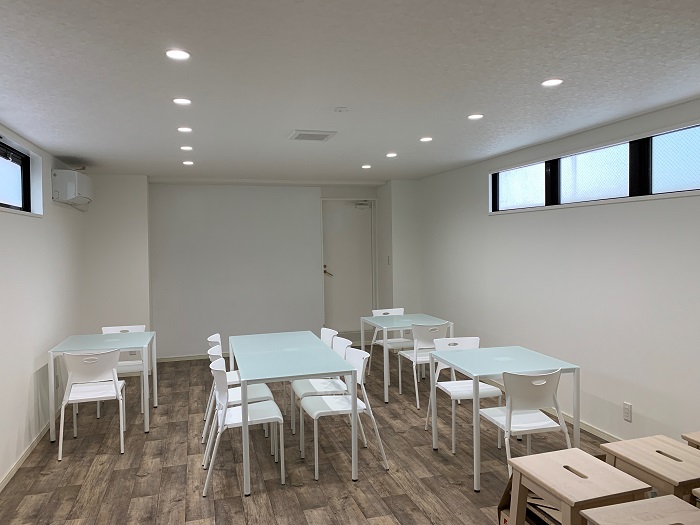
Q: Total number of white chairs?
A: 12